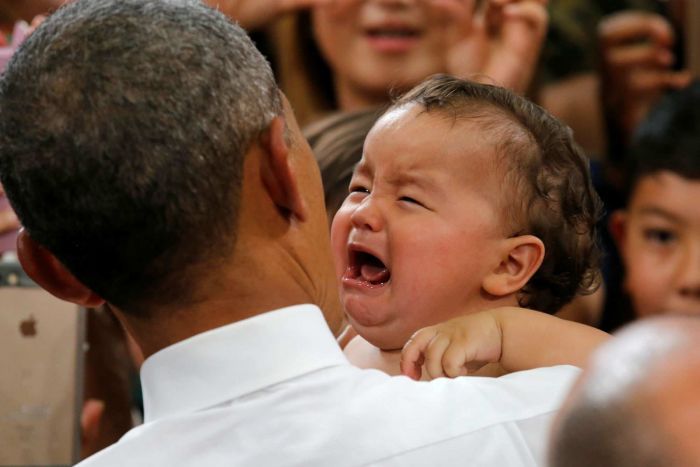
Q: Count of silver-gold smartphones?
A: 1